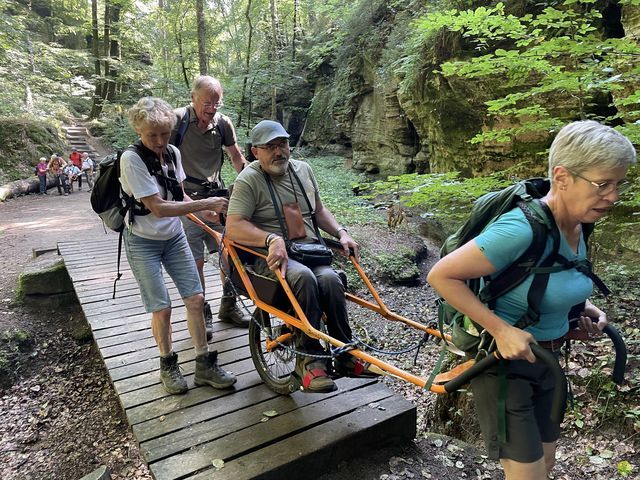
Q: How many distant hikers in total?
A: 5